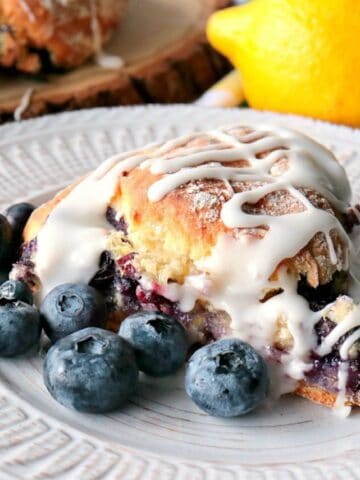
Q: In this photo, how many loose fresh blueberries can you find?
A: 8